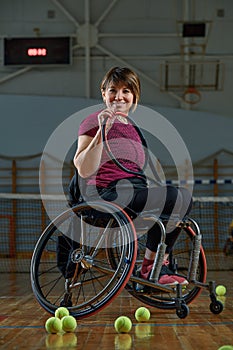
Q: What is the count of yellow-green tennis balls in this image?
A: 7